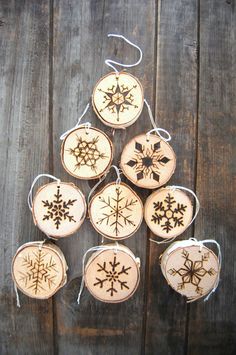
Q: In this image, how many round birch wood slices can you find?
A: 9